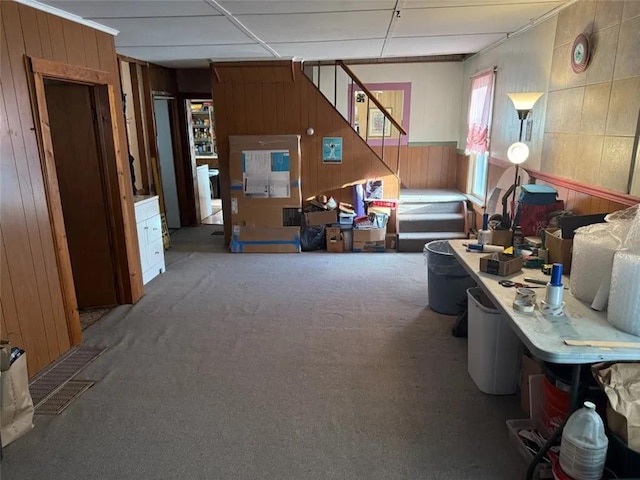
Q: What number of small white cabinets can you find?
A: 1